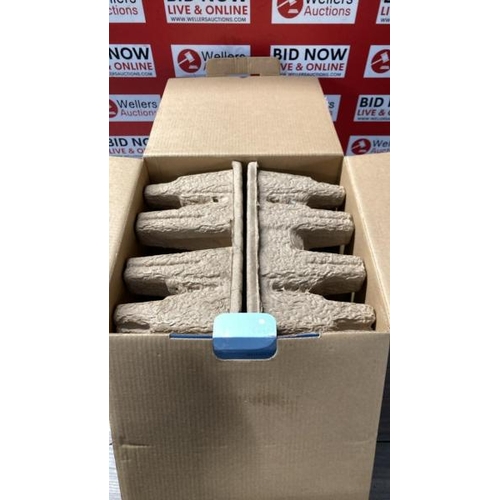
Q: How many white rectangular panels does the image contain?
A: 13